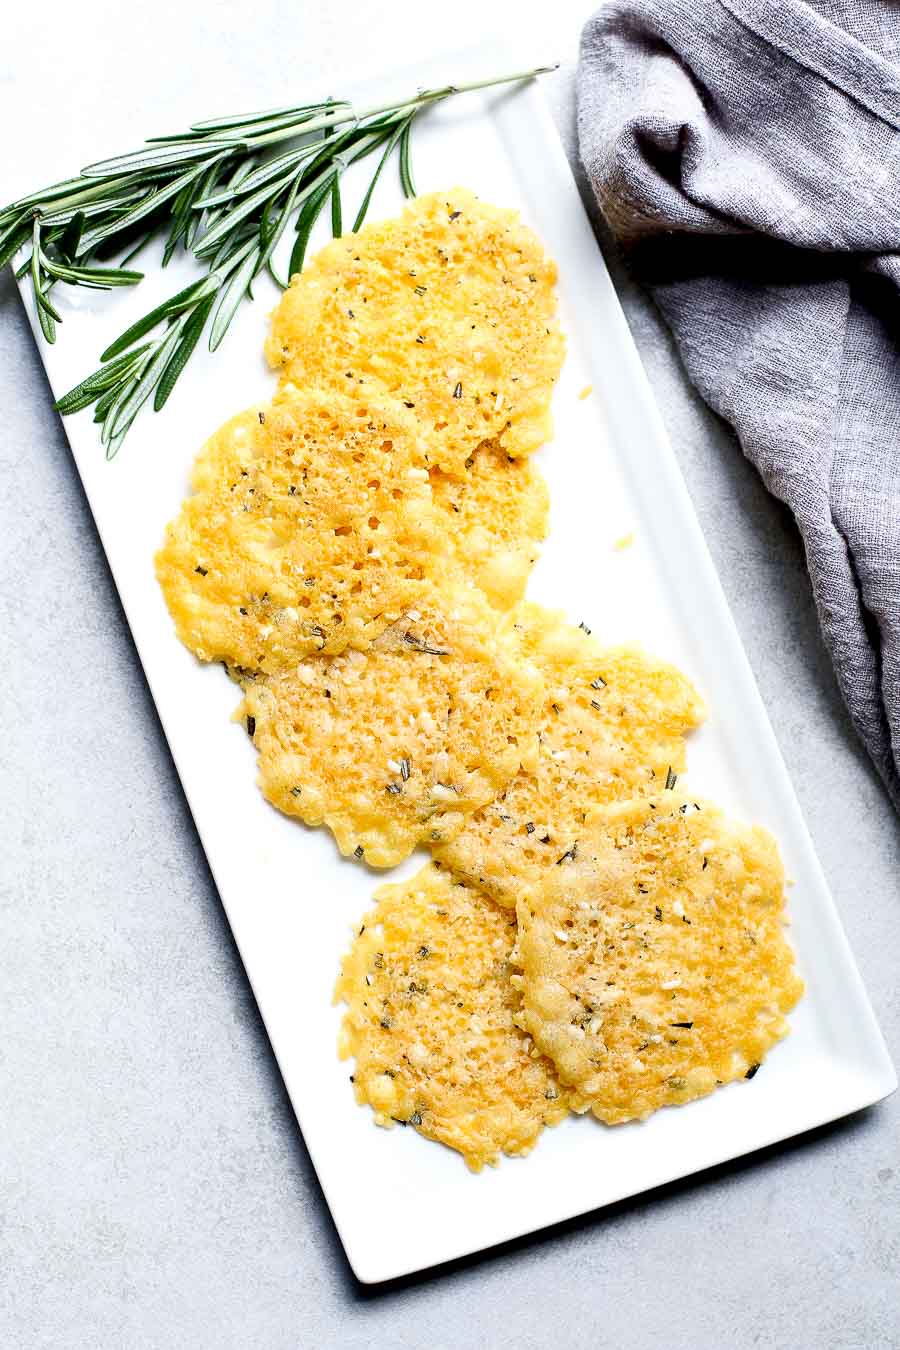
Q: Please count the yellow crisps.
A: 7